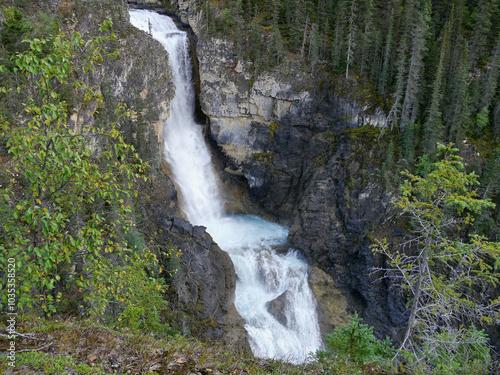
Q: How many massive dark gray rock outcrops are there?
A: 2